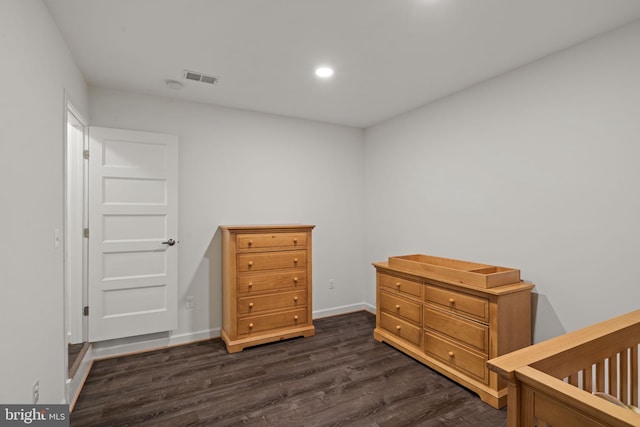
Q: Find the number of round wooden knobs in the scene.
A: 15